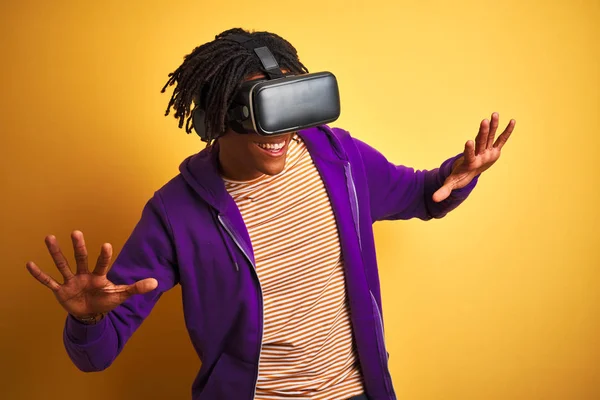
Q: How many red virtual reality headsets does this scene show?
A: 0